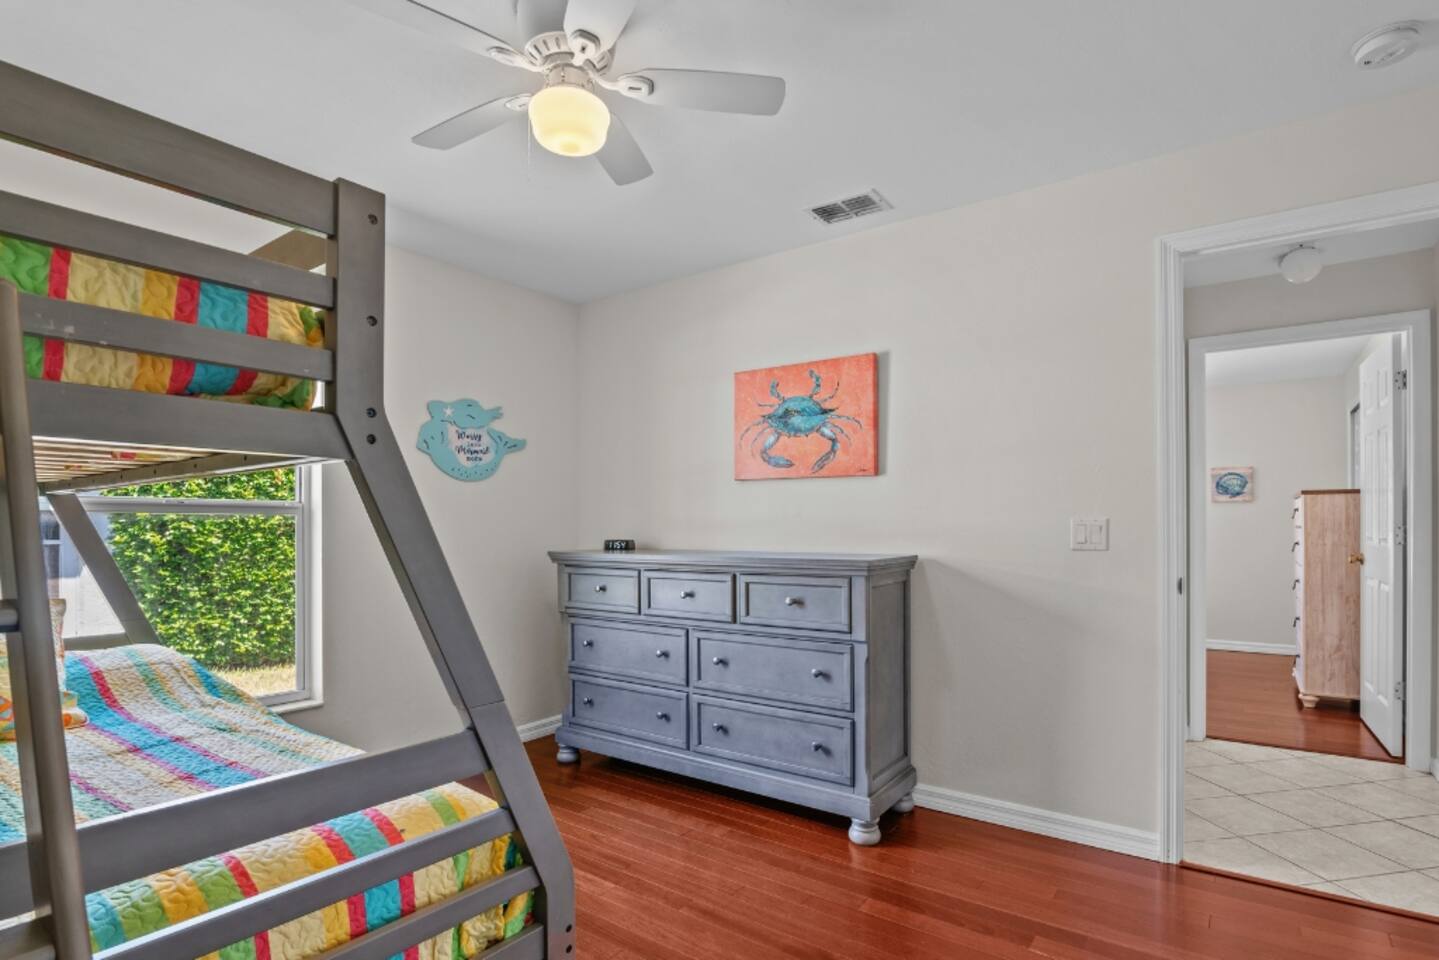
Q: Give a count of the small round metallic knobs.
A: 11